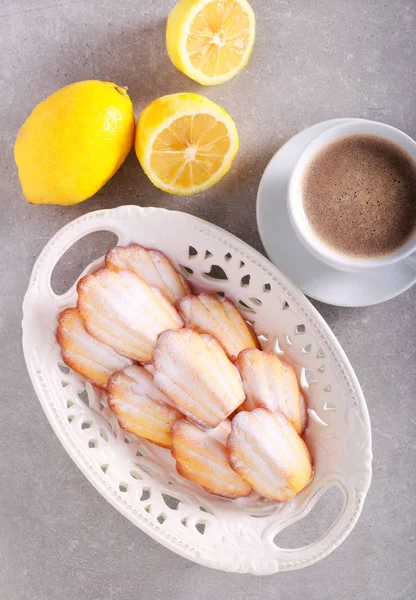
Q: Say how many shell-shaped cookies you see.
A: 9